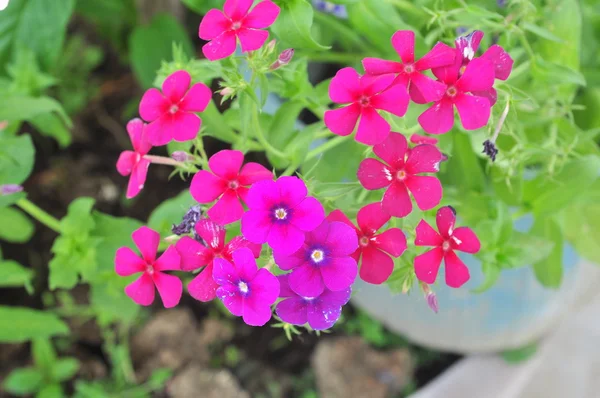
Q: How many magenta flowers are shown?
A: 4